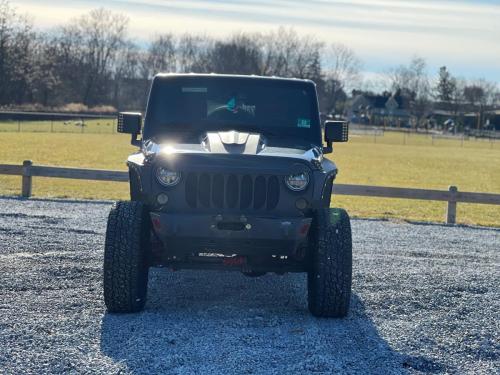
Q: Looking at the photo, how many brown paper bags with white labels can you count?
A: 0